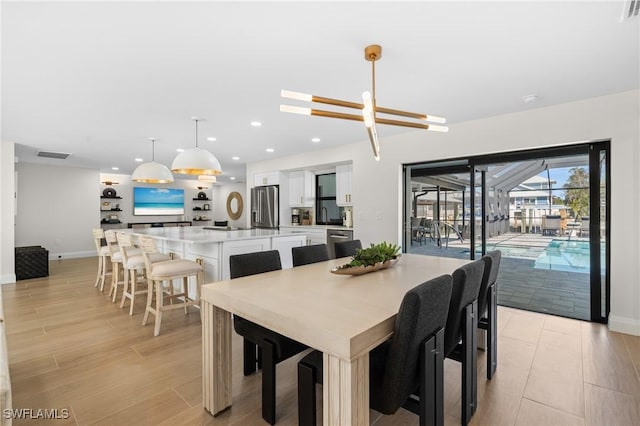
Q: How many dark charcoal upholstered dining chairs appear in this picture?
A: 6